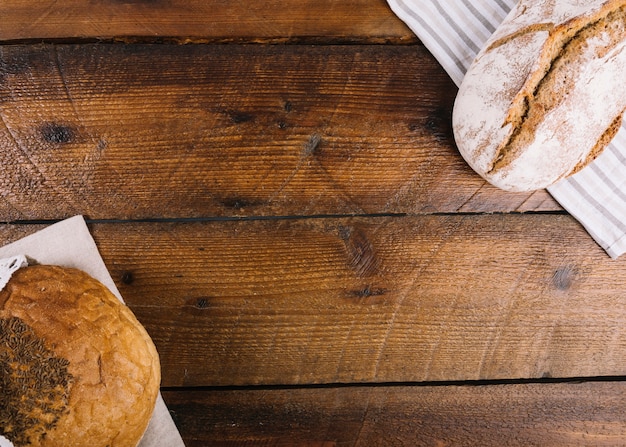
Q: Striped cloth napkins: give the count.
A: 1